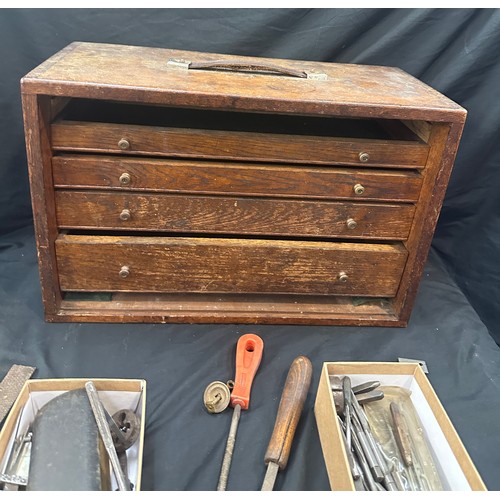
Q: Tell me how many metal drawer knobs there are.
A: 8